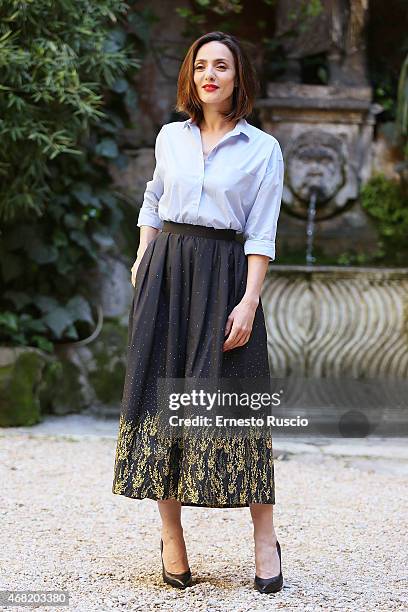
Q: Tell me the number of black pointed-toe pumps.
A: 2